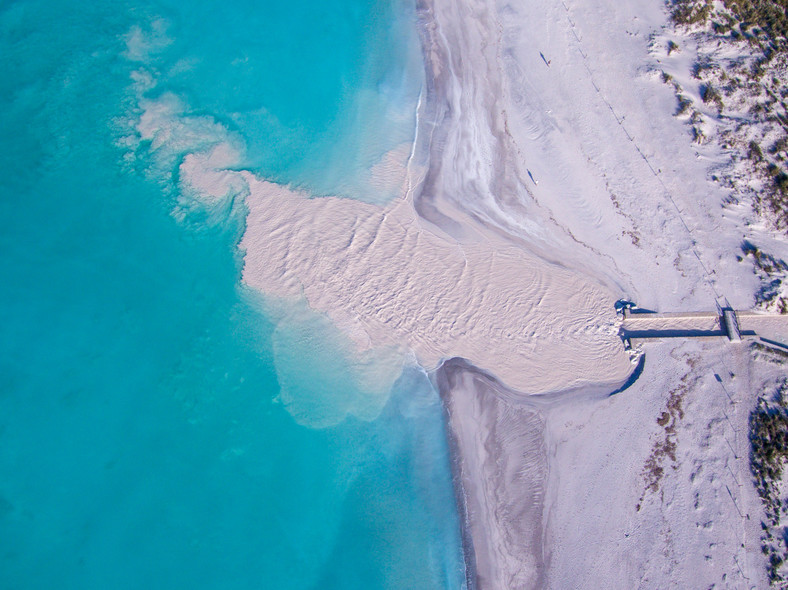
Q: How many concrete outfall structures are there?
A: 1